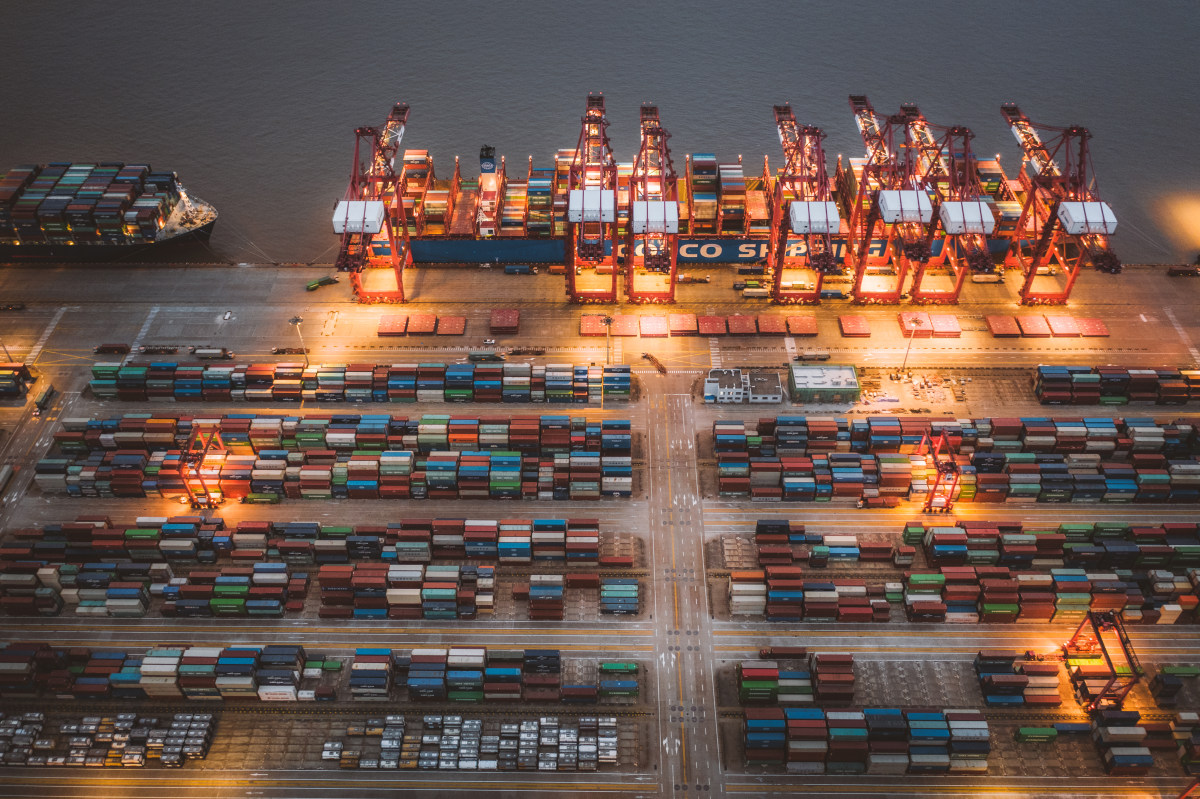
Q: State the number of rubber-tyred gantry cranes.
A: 3